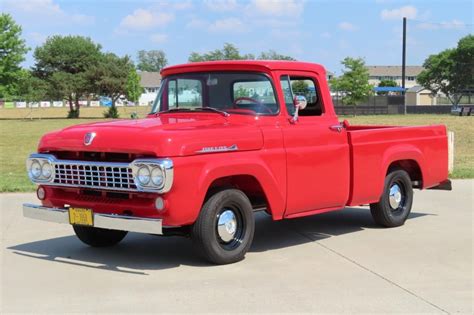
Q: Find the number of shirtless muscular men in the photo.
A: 0